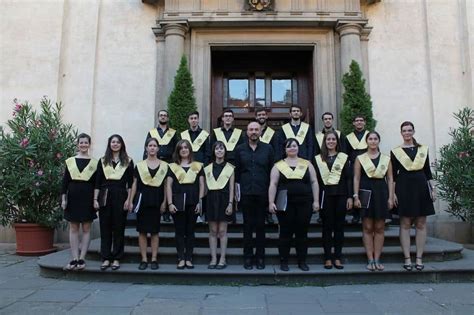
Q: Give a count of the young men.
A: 7